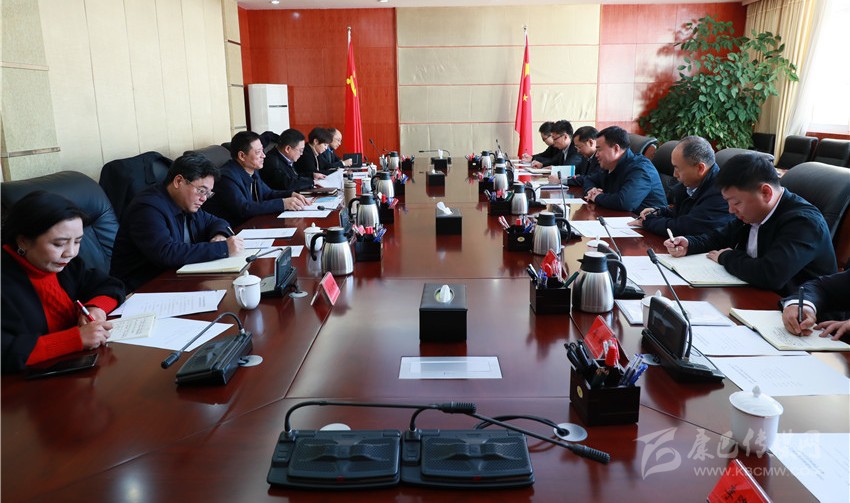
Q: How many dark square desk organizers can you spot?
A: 10